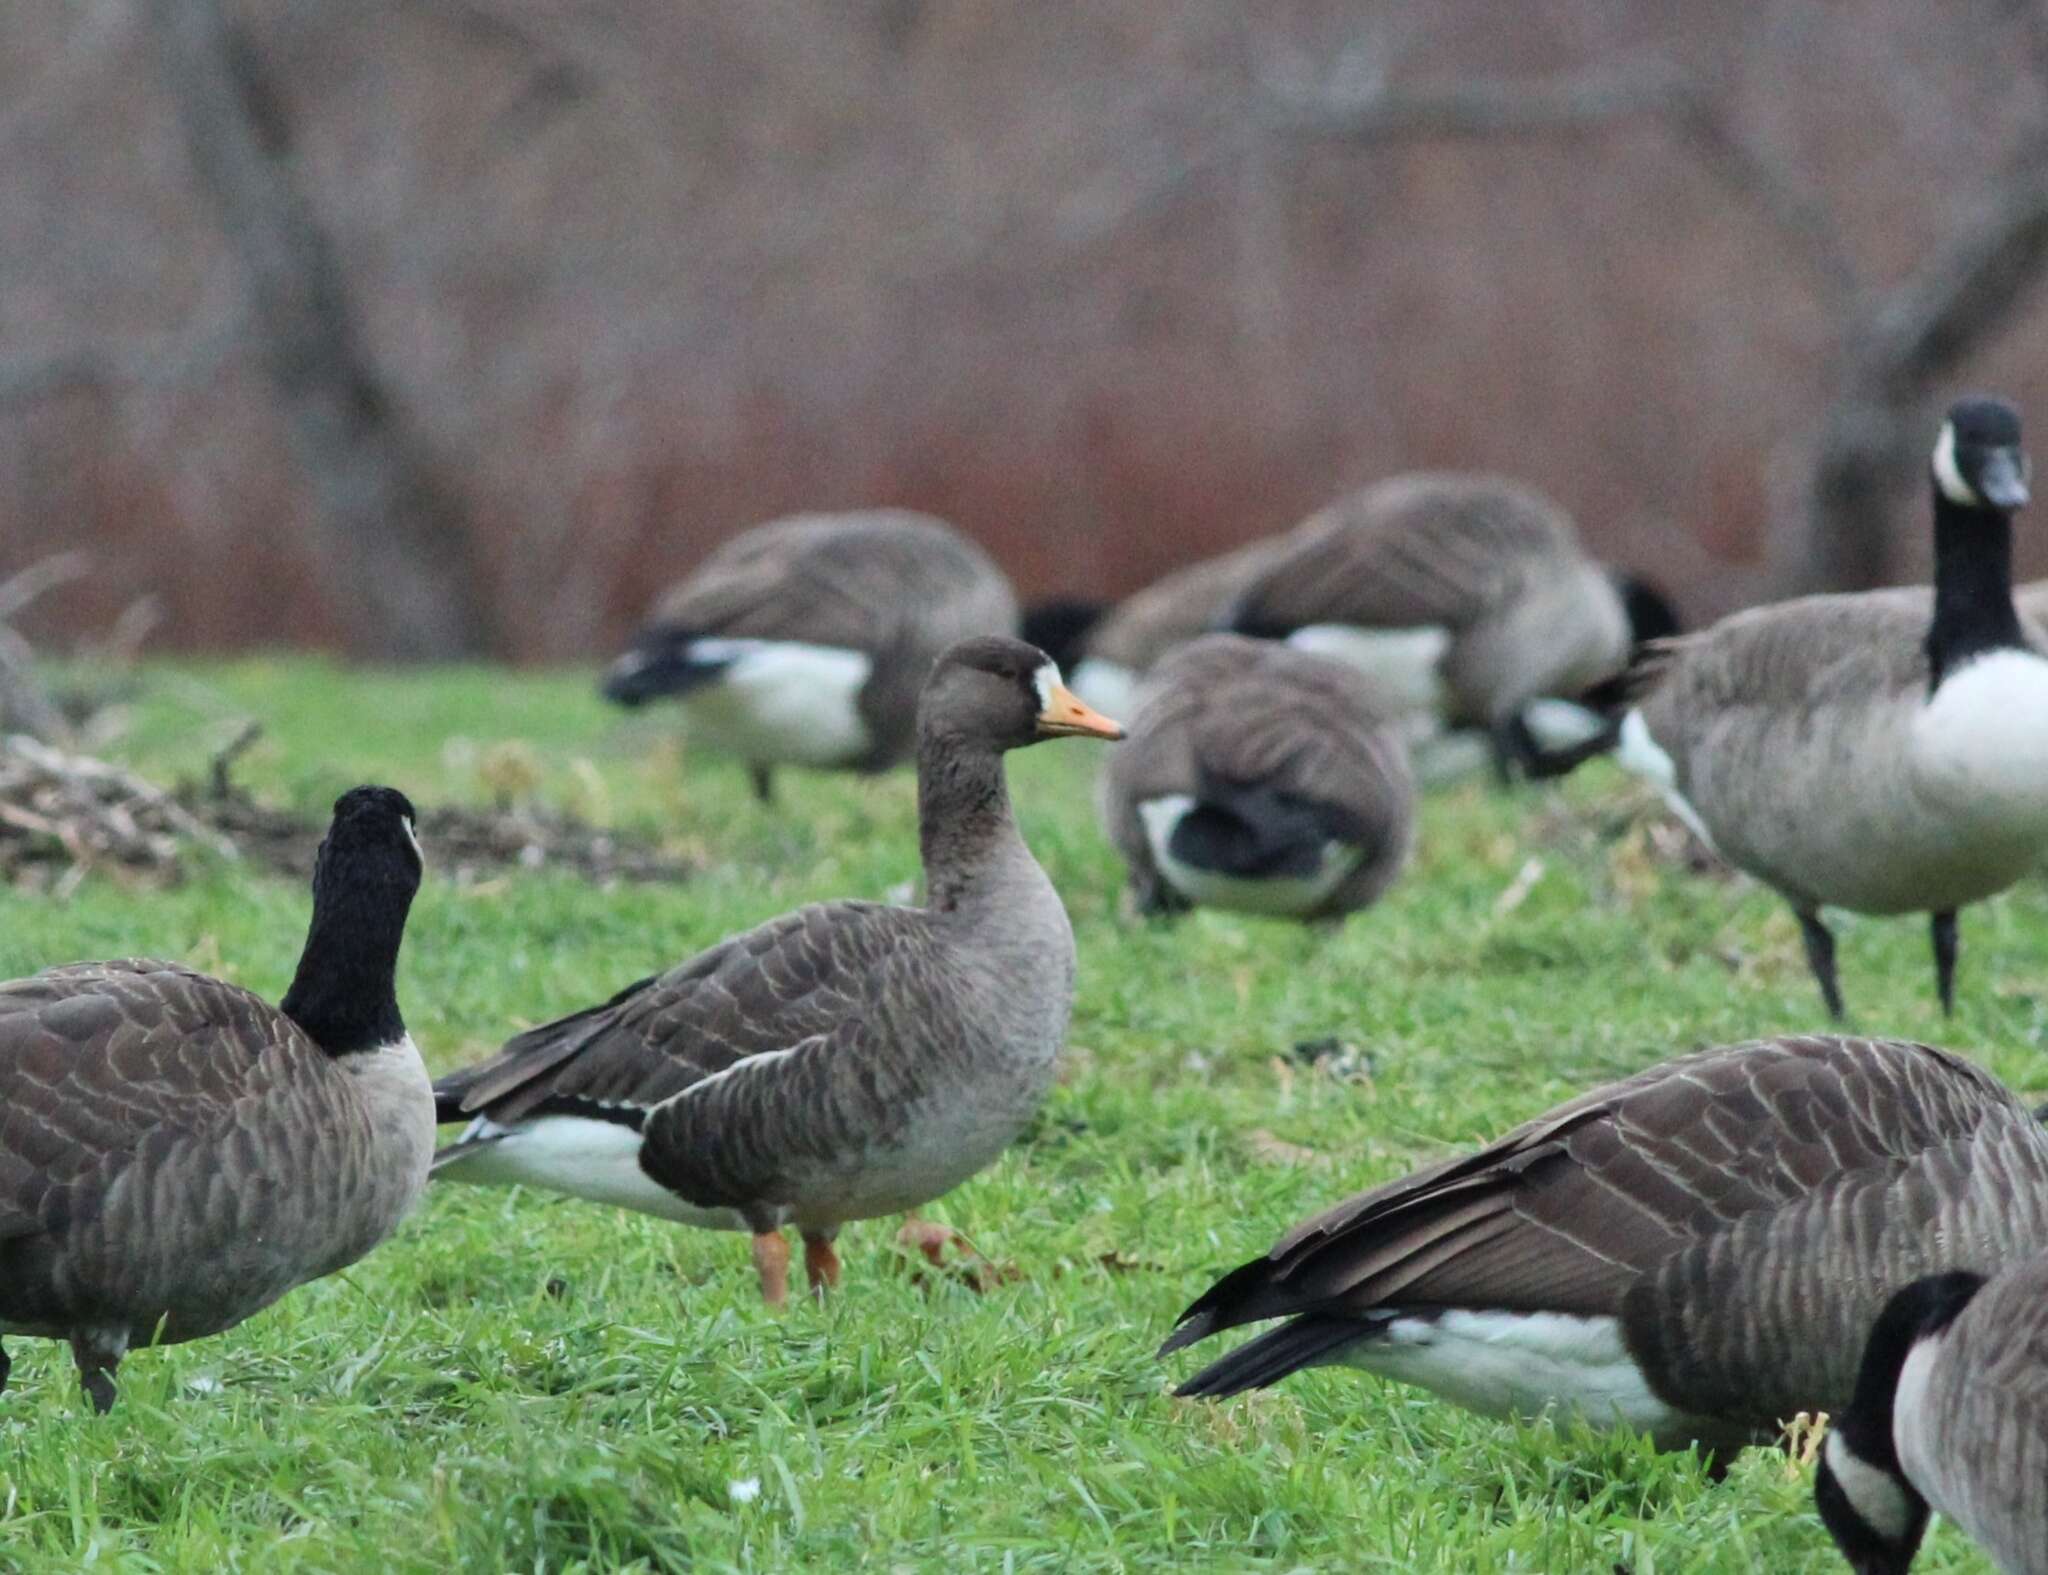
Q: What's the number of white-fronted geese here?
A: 1